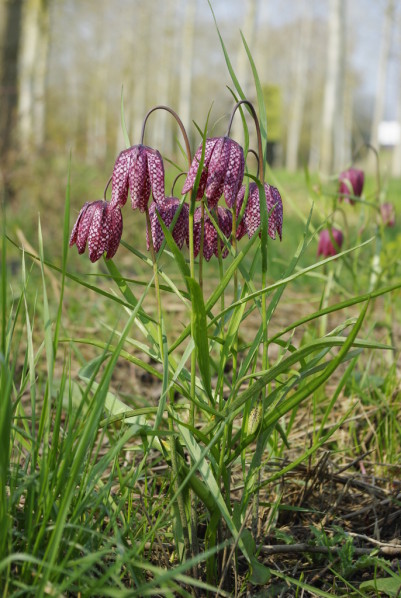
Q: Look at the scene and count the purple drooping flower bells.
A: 9